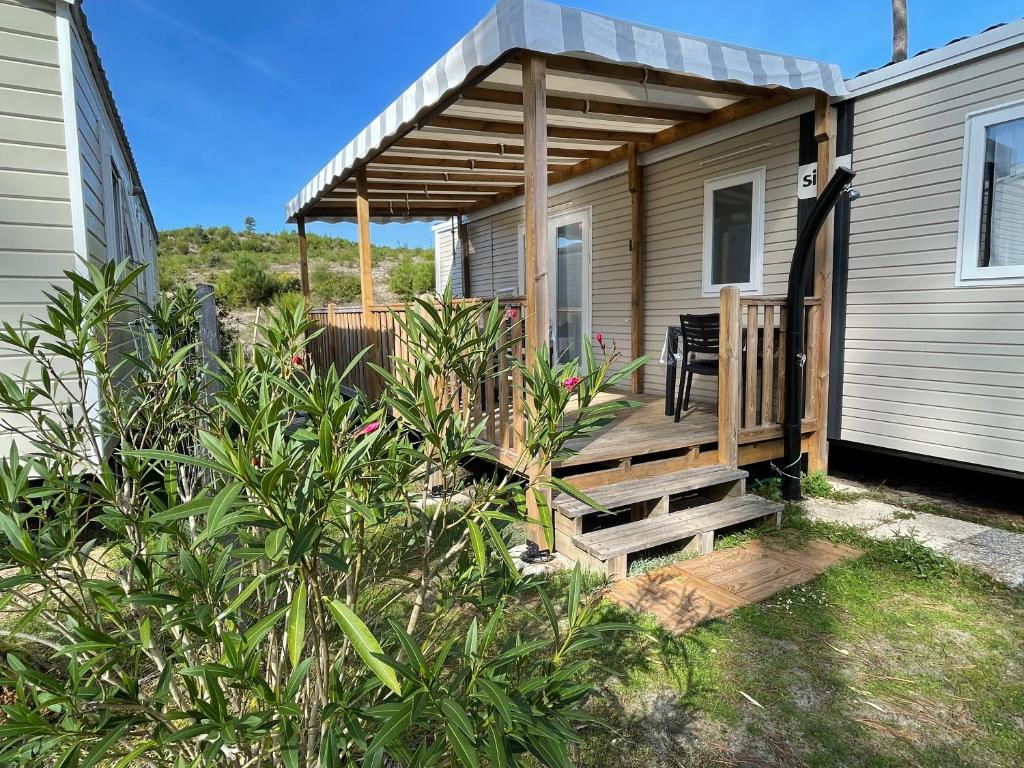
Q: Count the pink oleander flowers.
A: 5